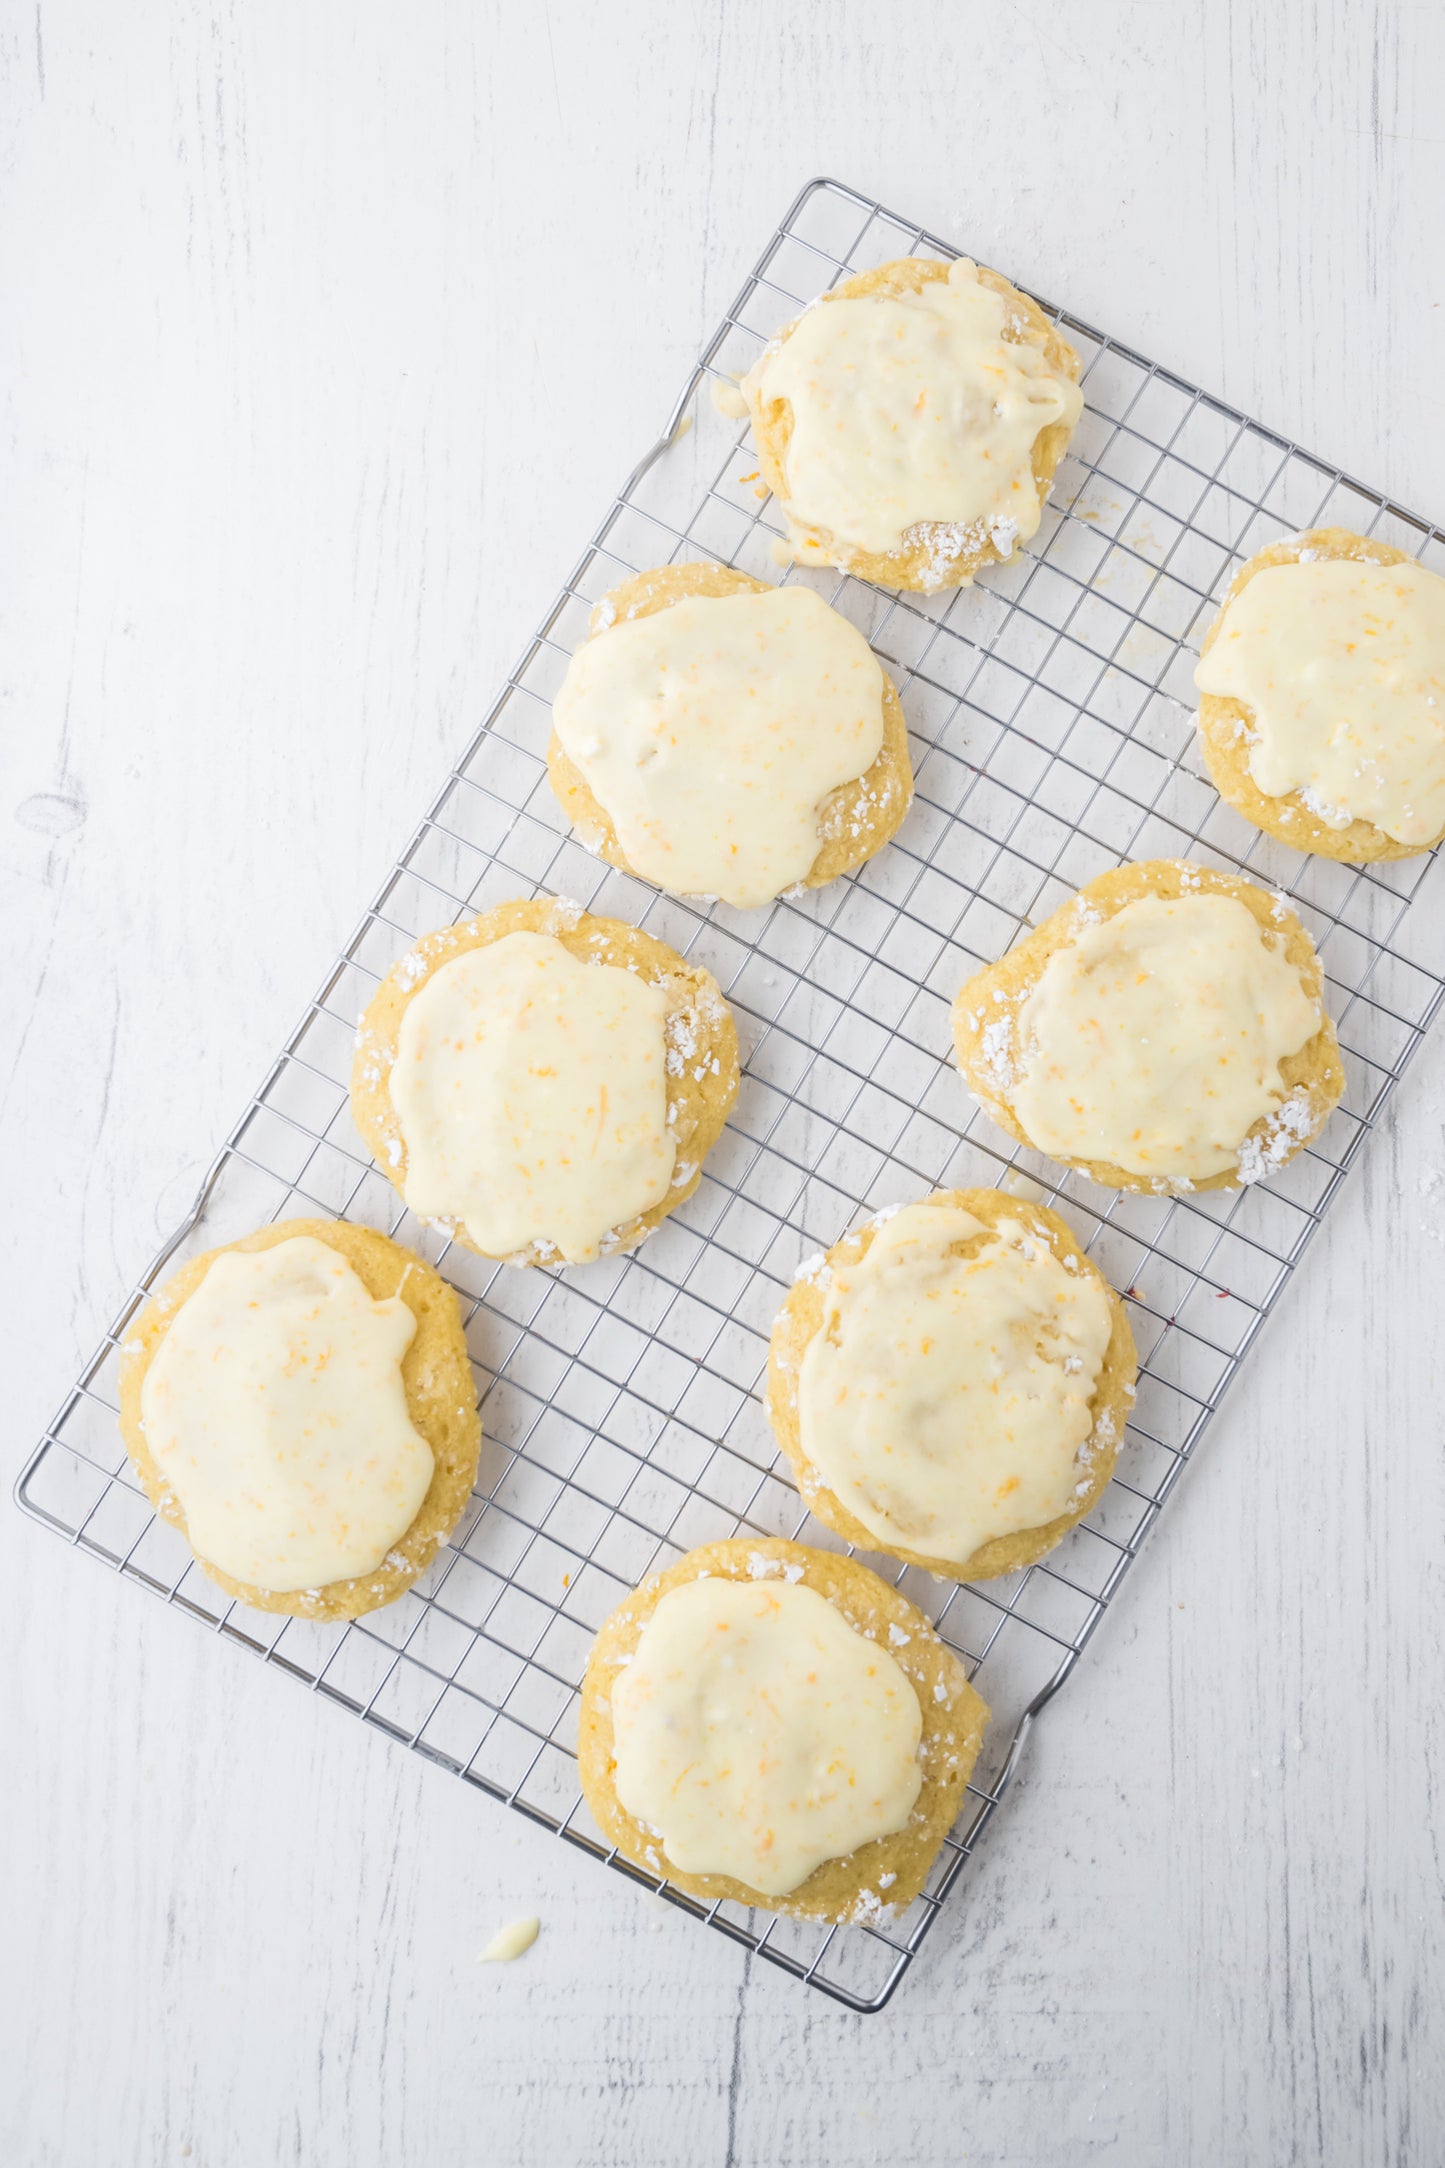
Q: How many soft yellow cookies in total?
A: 8